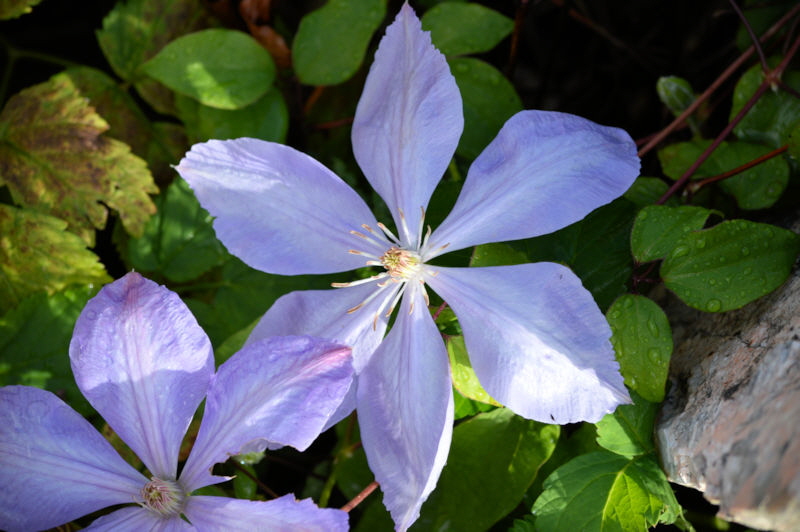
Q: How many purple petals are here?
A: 11